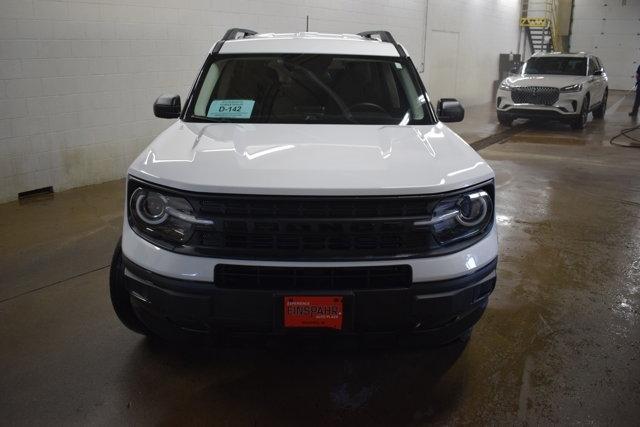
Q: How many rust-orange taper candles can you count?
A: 0